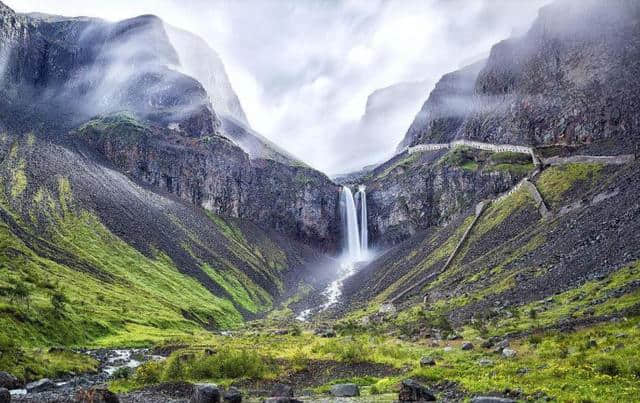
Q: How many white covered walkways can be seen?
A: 1